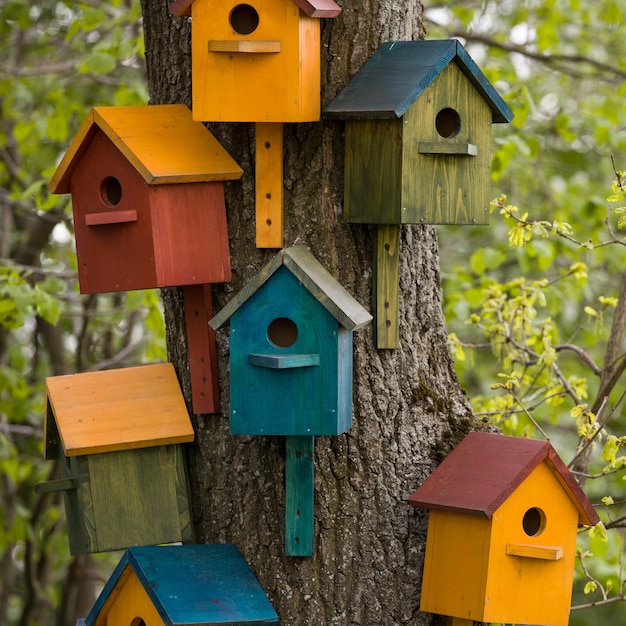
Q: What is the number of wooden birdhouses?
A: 7